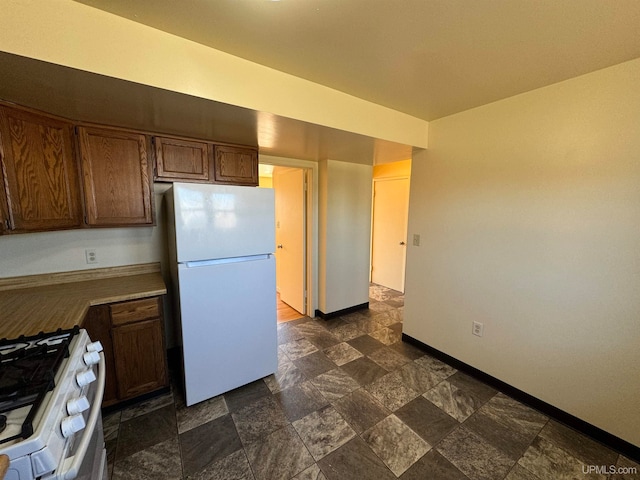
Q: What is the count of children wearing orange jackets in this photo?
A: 0